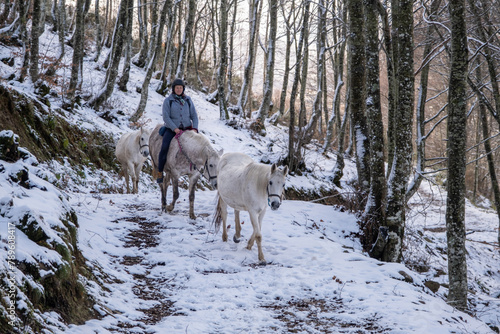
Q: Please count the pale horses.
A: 3